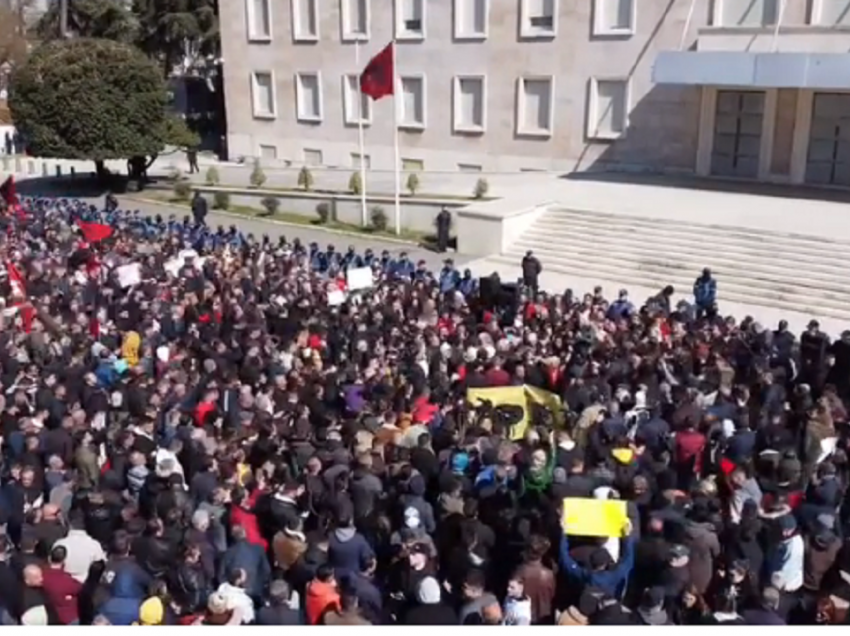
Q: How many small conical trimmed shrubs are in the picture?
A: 6